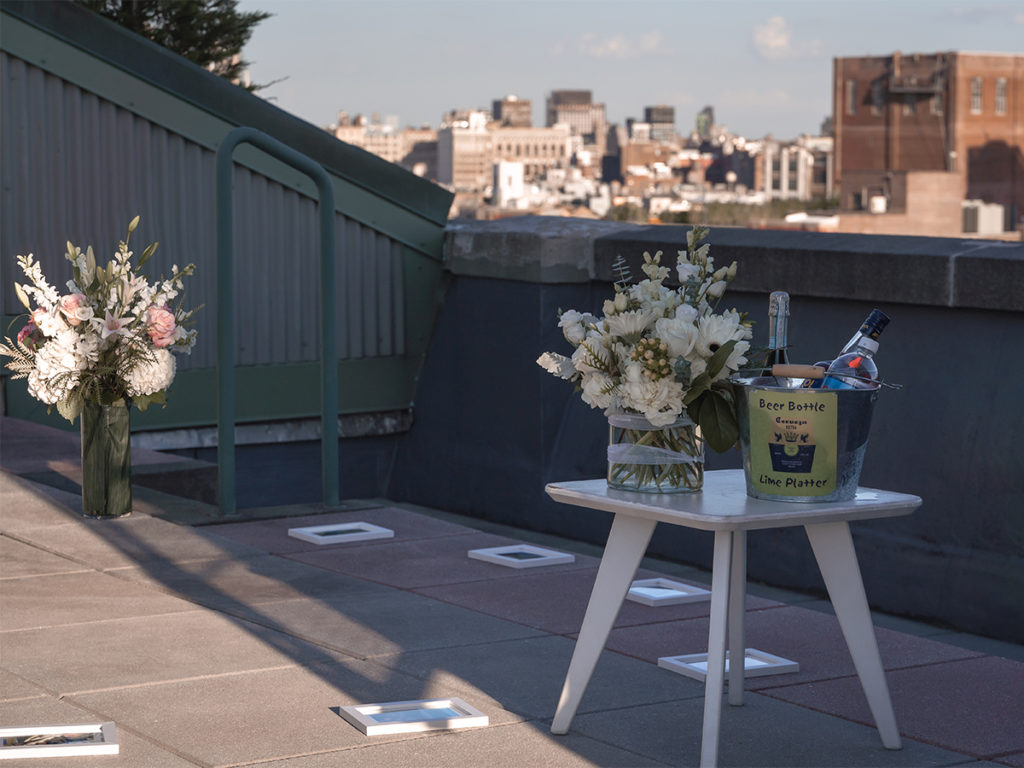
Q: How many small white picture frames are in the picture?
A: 6